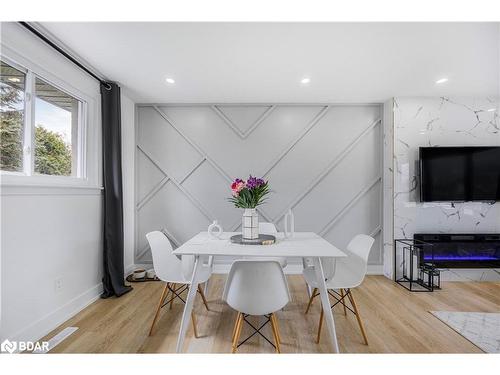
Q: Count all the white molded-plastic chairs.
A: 4